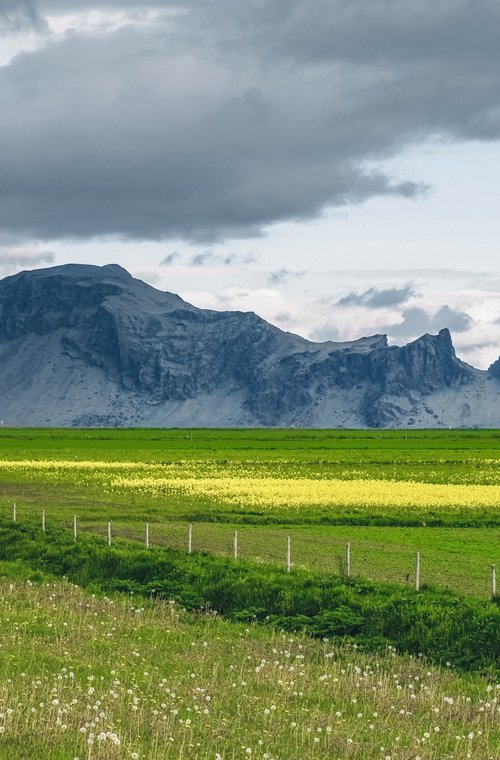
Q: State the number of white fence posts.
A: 11